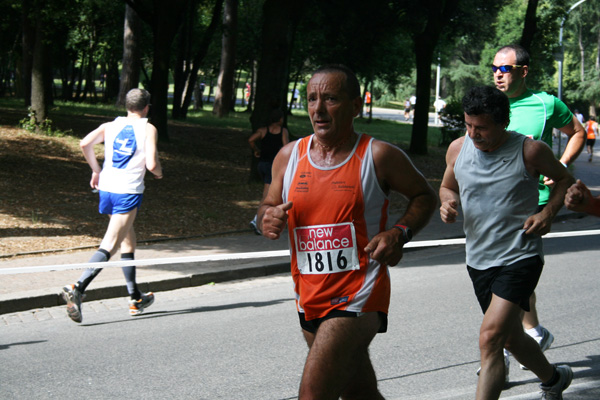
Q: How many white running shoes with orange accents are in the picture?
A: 2